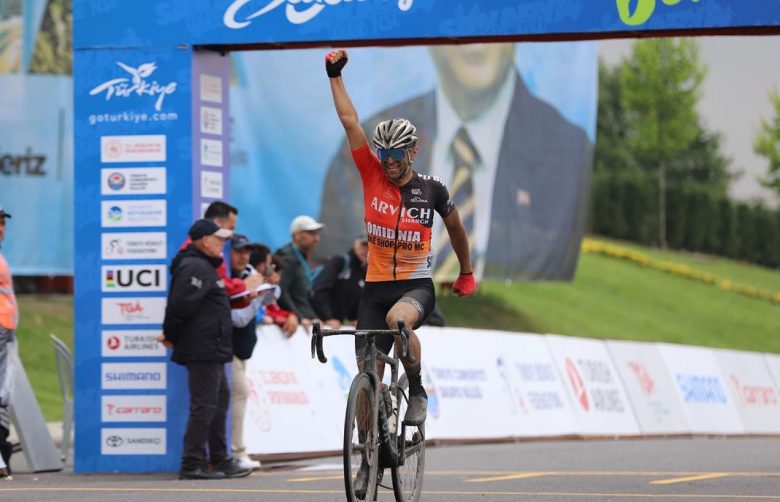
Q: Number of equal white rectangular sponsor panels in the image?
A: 10